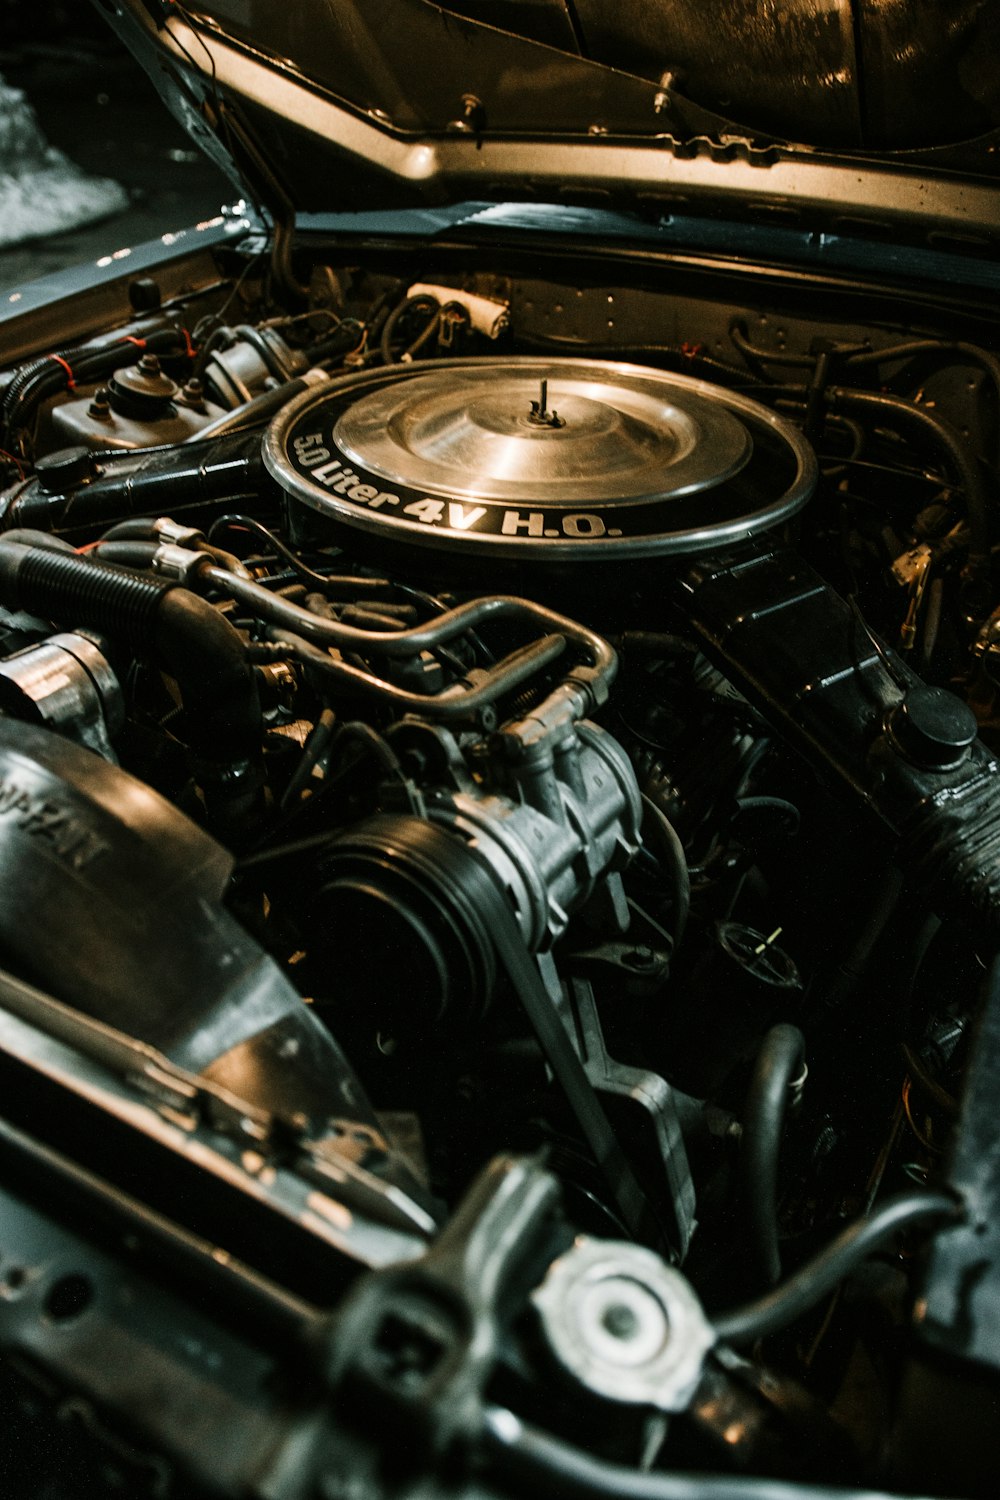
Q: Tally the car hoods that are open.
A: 1